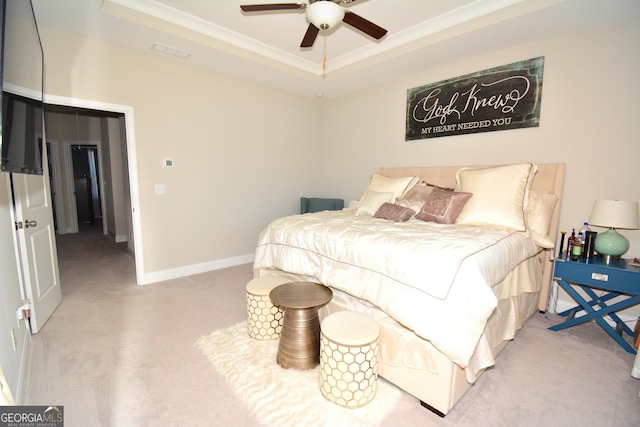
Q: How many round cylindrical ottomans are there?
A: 2